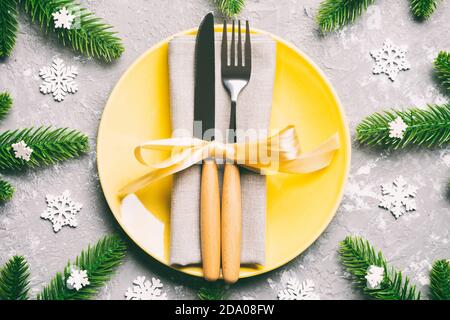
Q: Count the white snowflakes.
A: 11